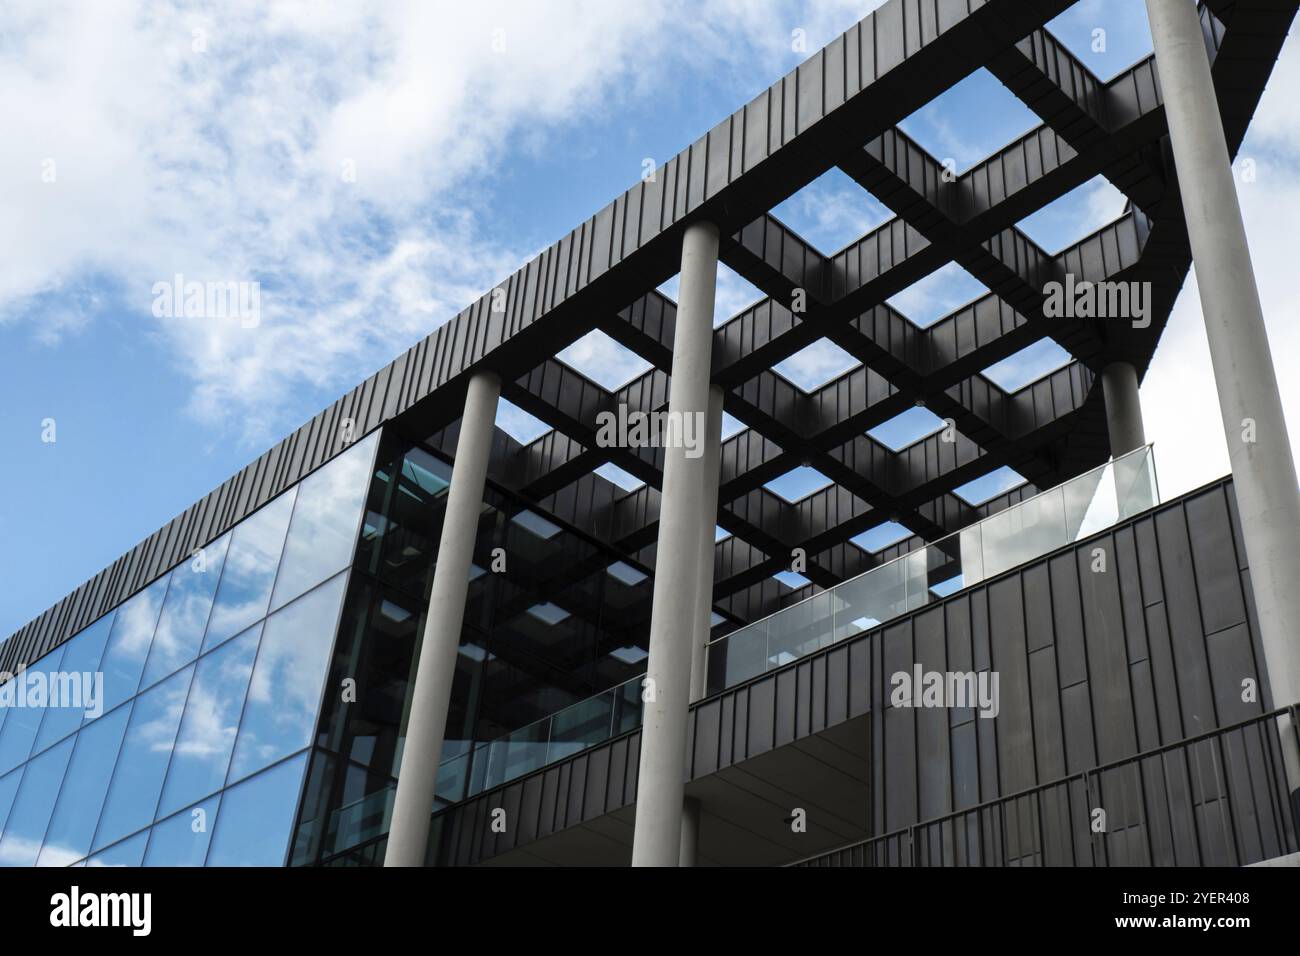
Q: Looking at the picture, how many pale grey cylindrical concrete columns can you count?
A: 5